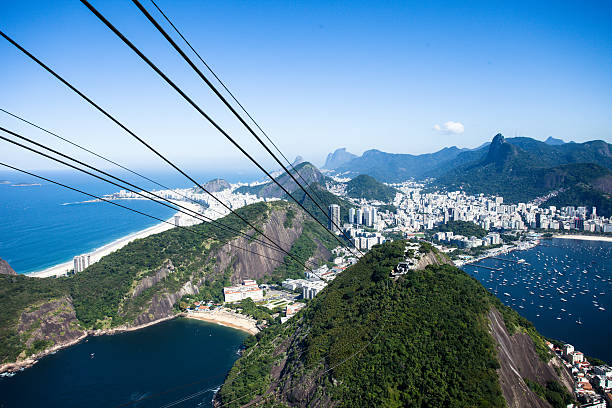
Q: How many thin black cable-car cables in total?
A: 8